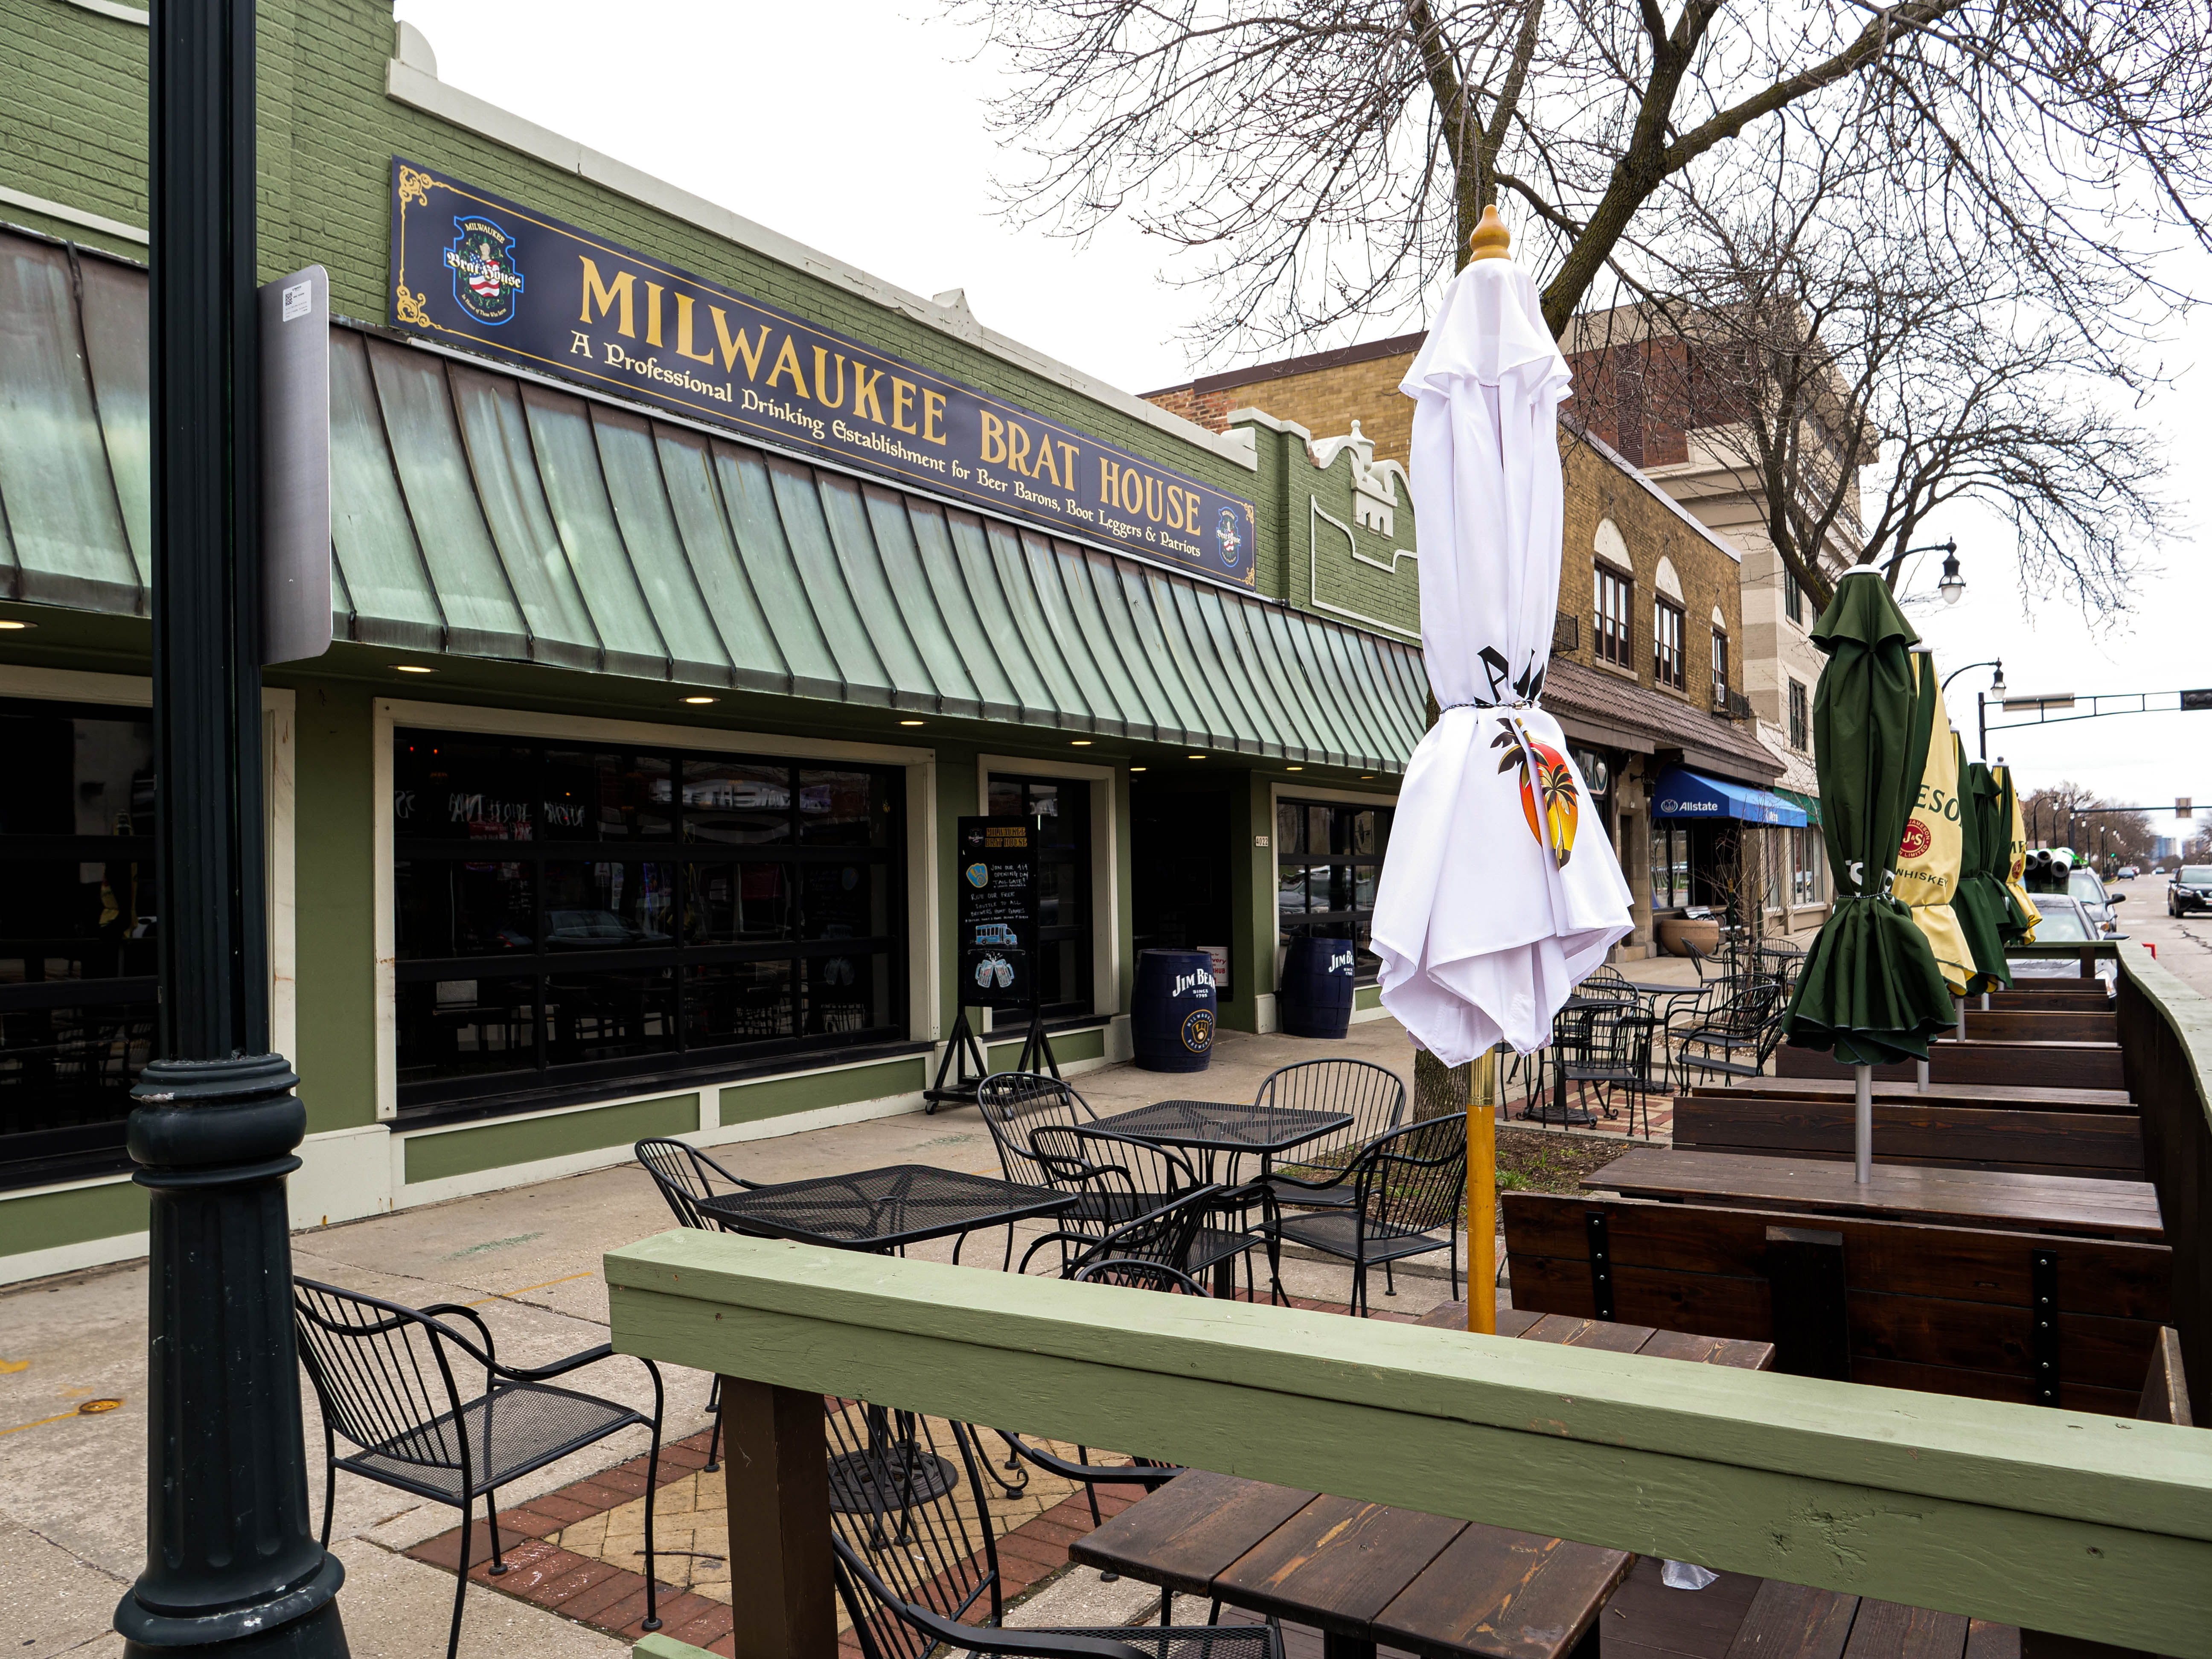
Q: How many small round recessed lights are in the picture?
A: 9